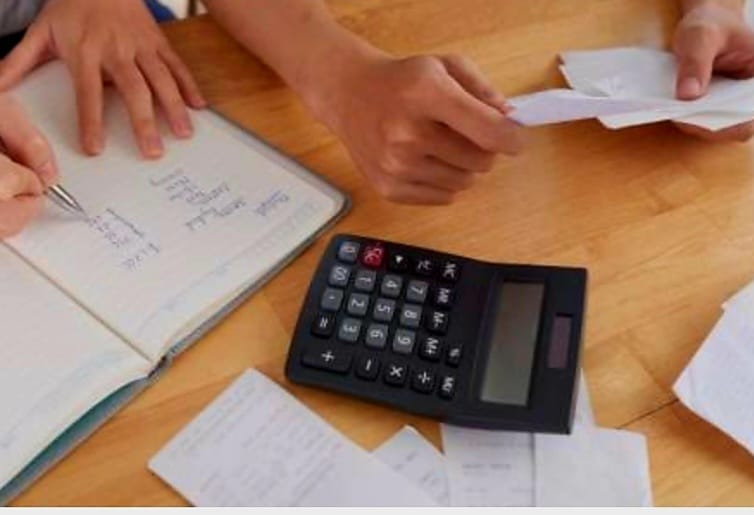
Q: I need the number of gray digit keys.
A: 11